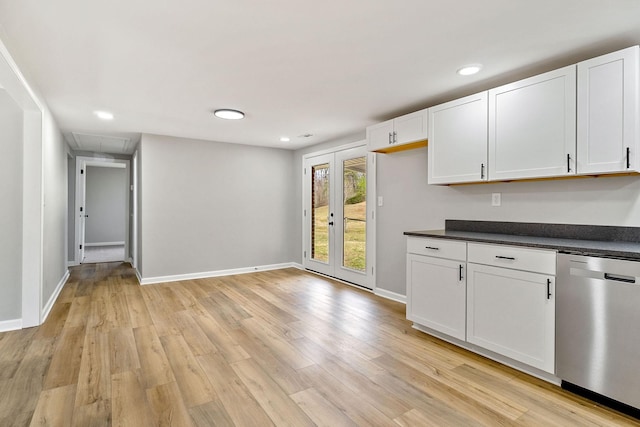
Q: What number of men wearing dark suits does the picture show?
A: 0